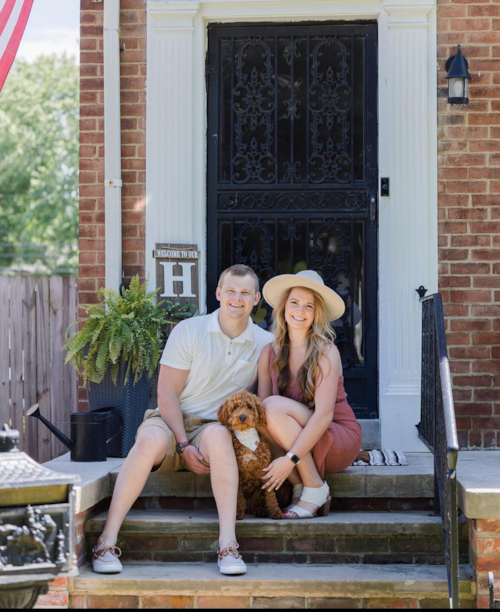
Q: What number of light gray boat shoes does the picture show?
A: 2